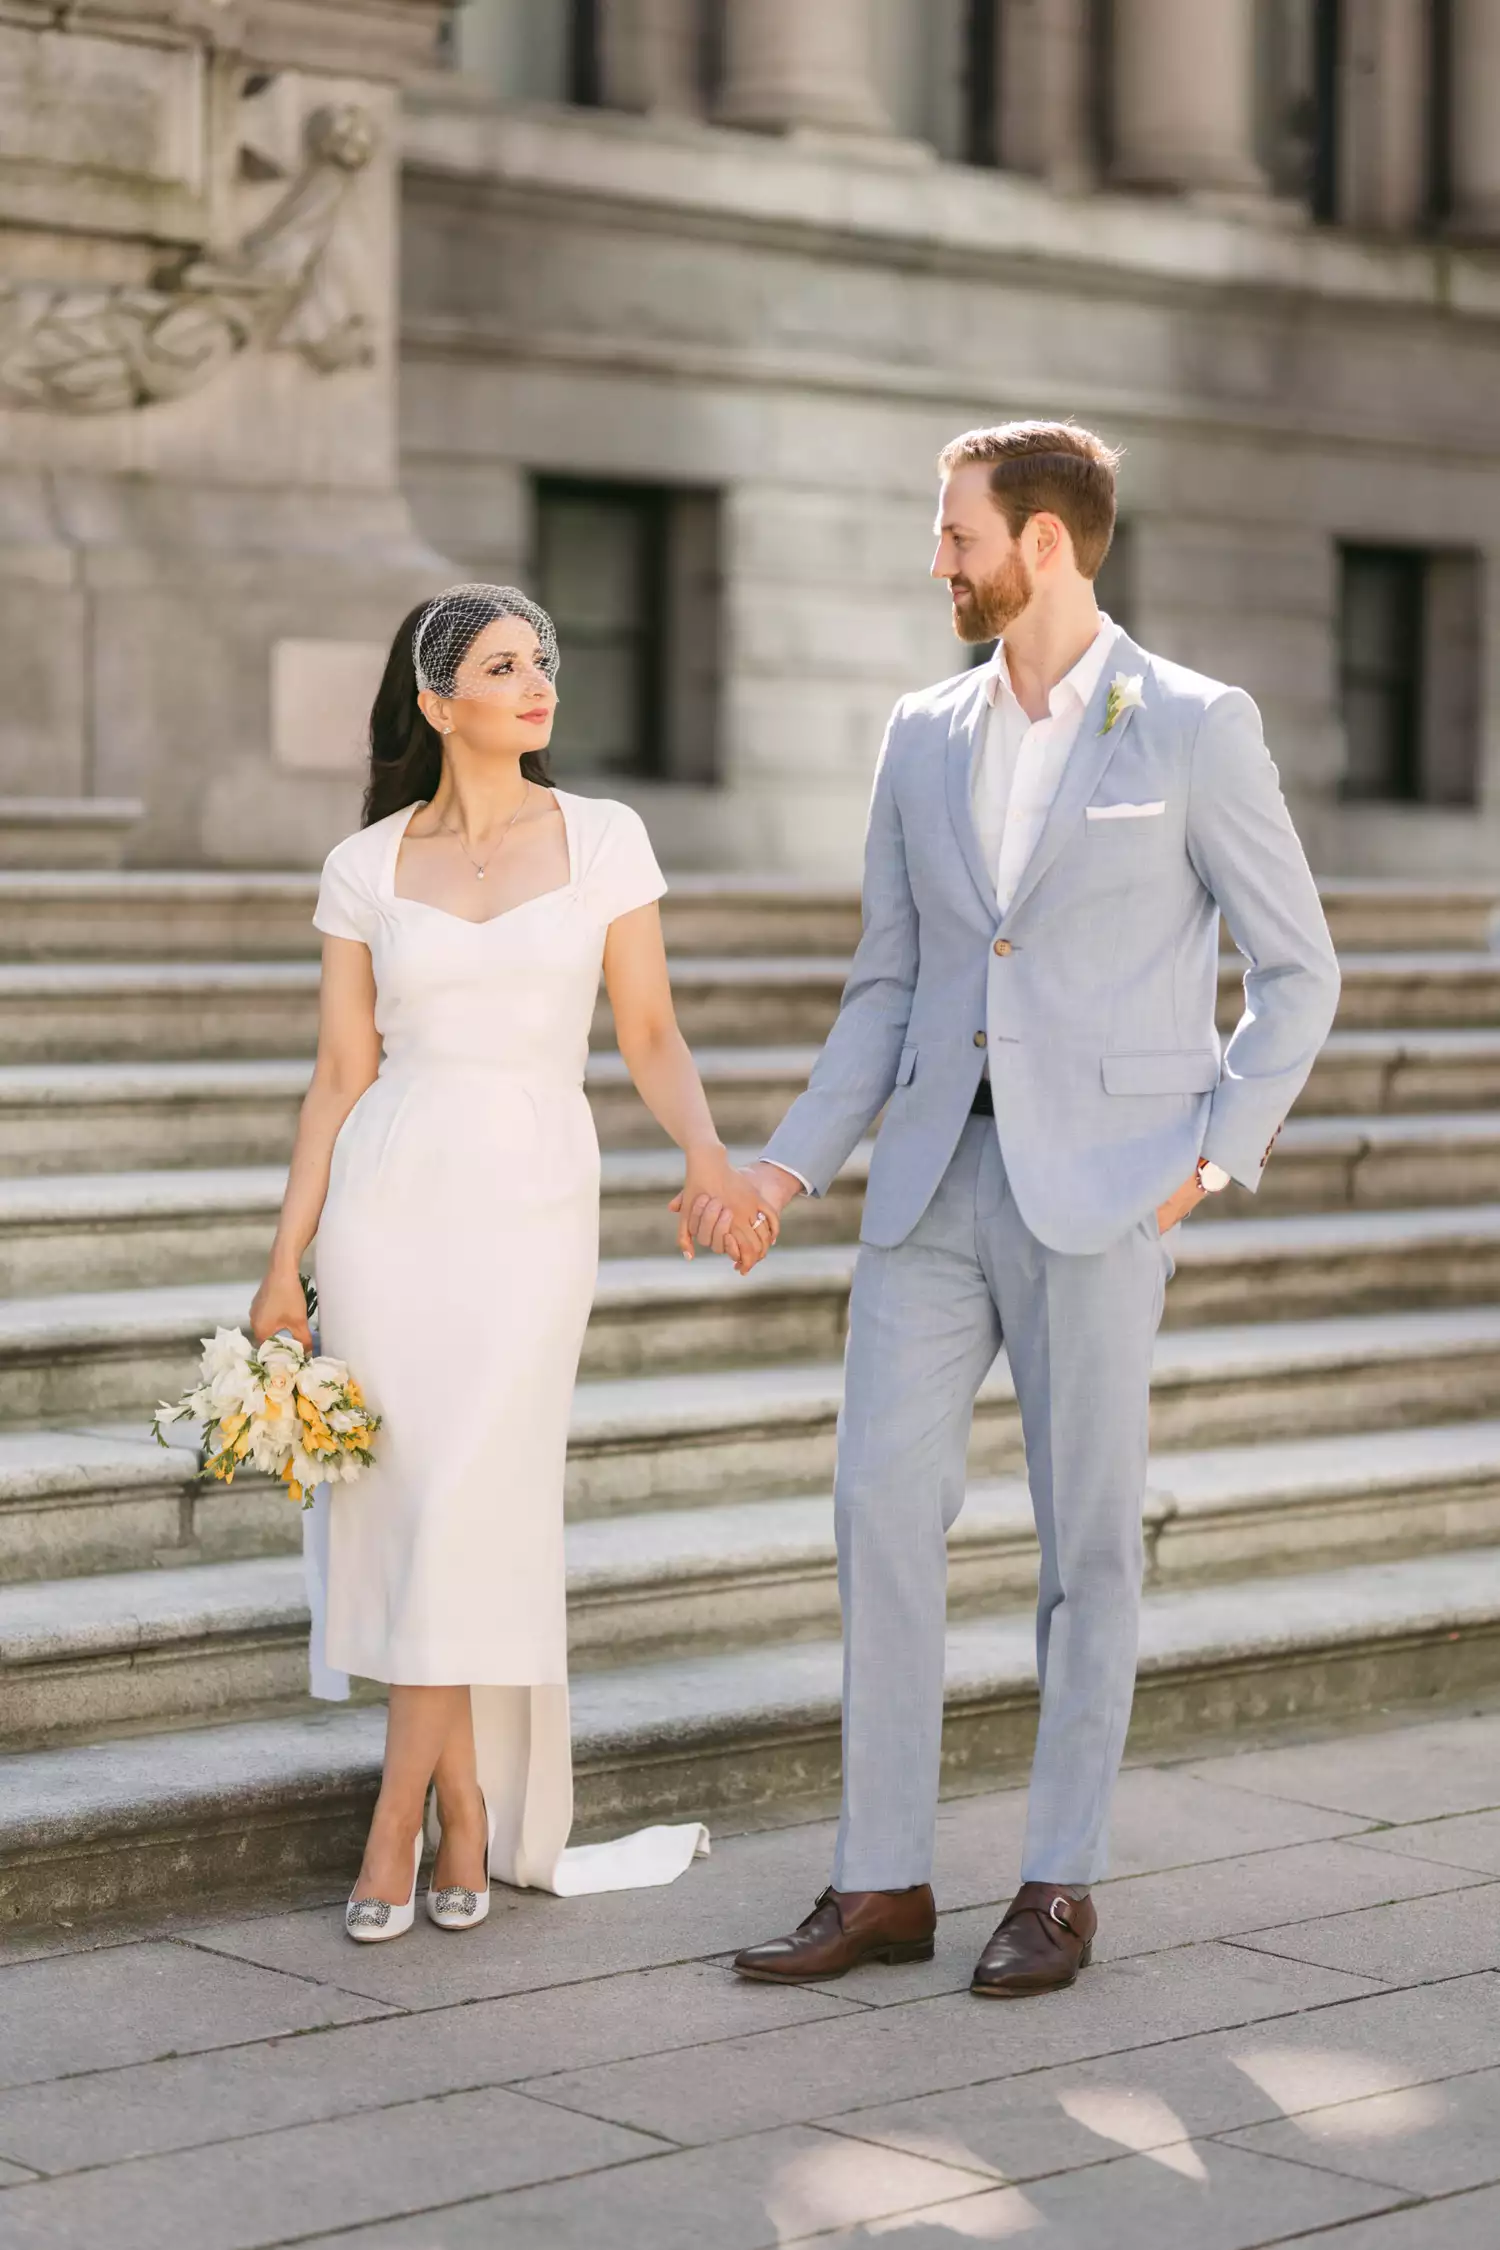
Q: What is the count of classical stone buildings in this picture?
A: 1